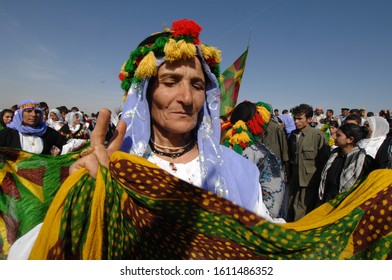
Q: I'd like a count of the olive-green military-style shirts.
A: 2